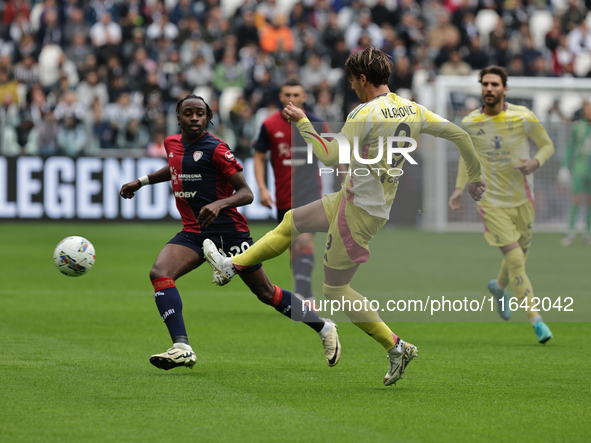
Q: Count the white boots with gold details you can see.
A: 2